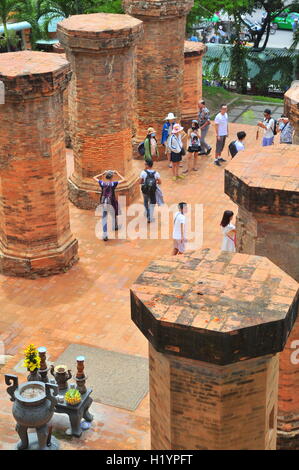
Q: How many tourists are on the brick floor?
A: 13